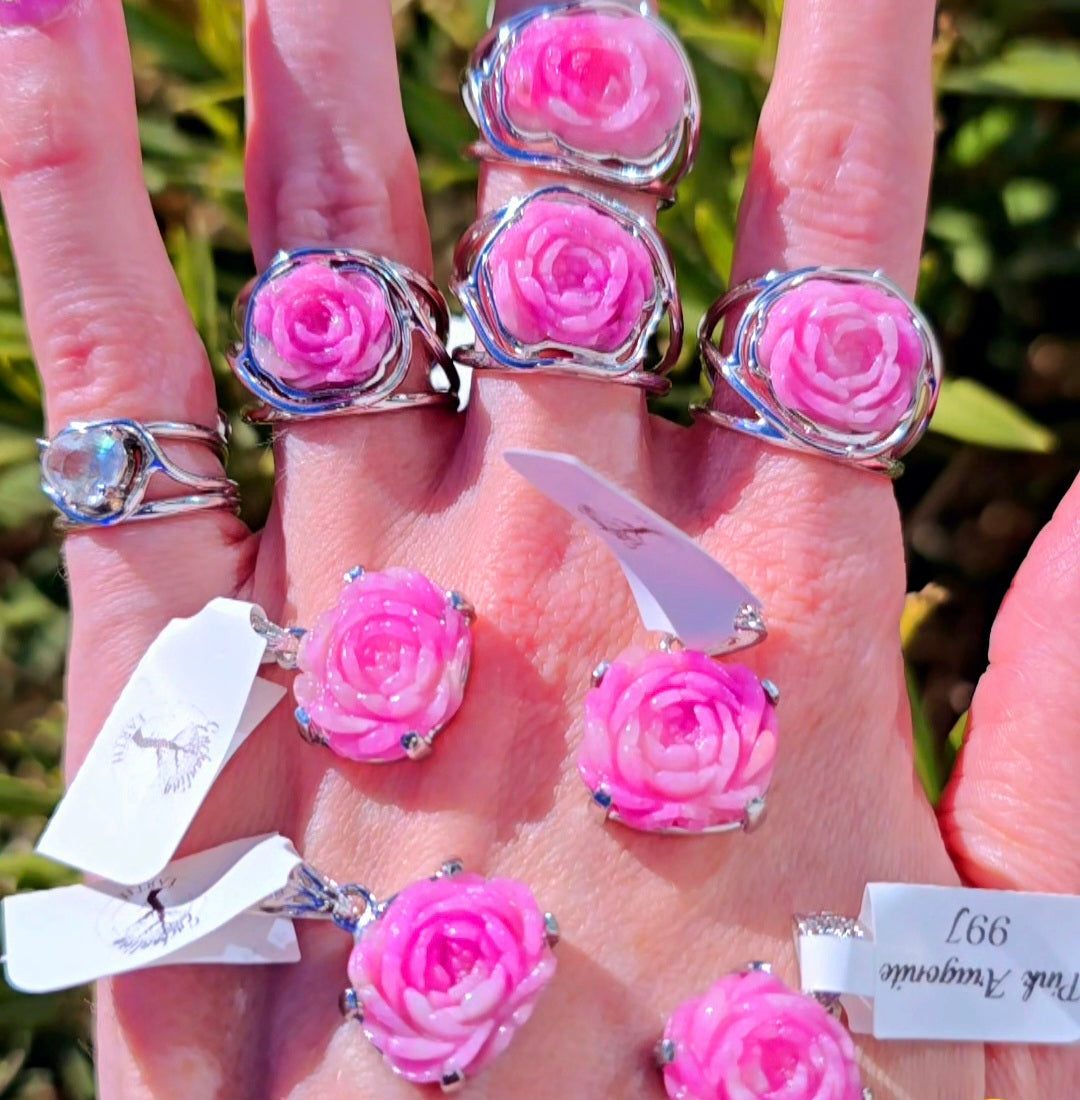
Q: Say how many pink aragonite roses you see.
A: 8